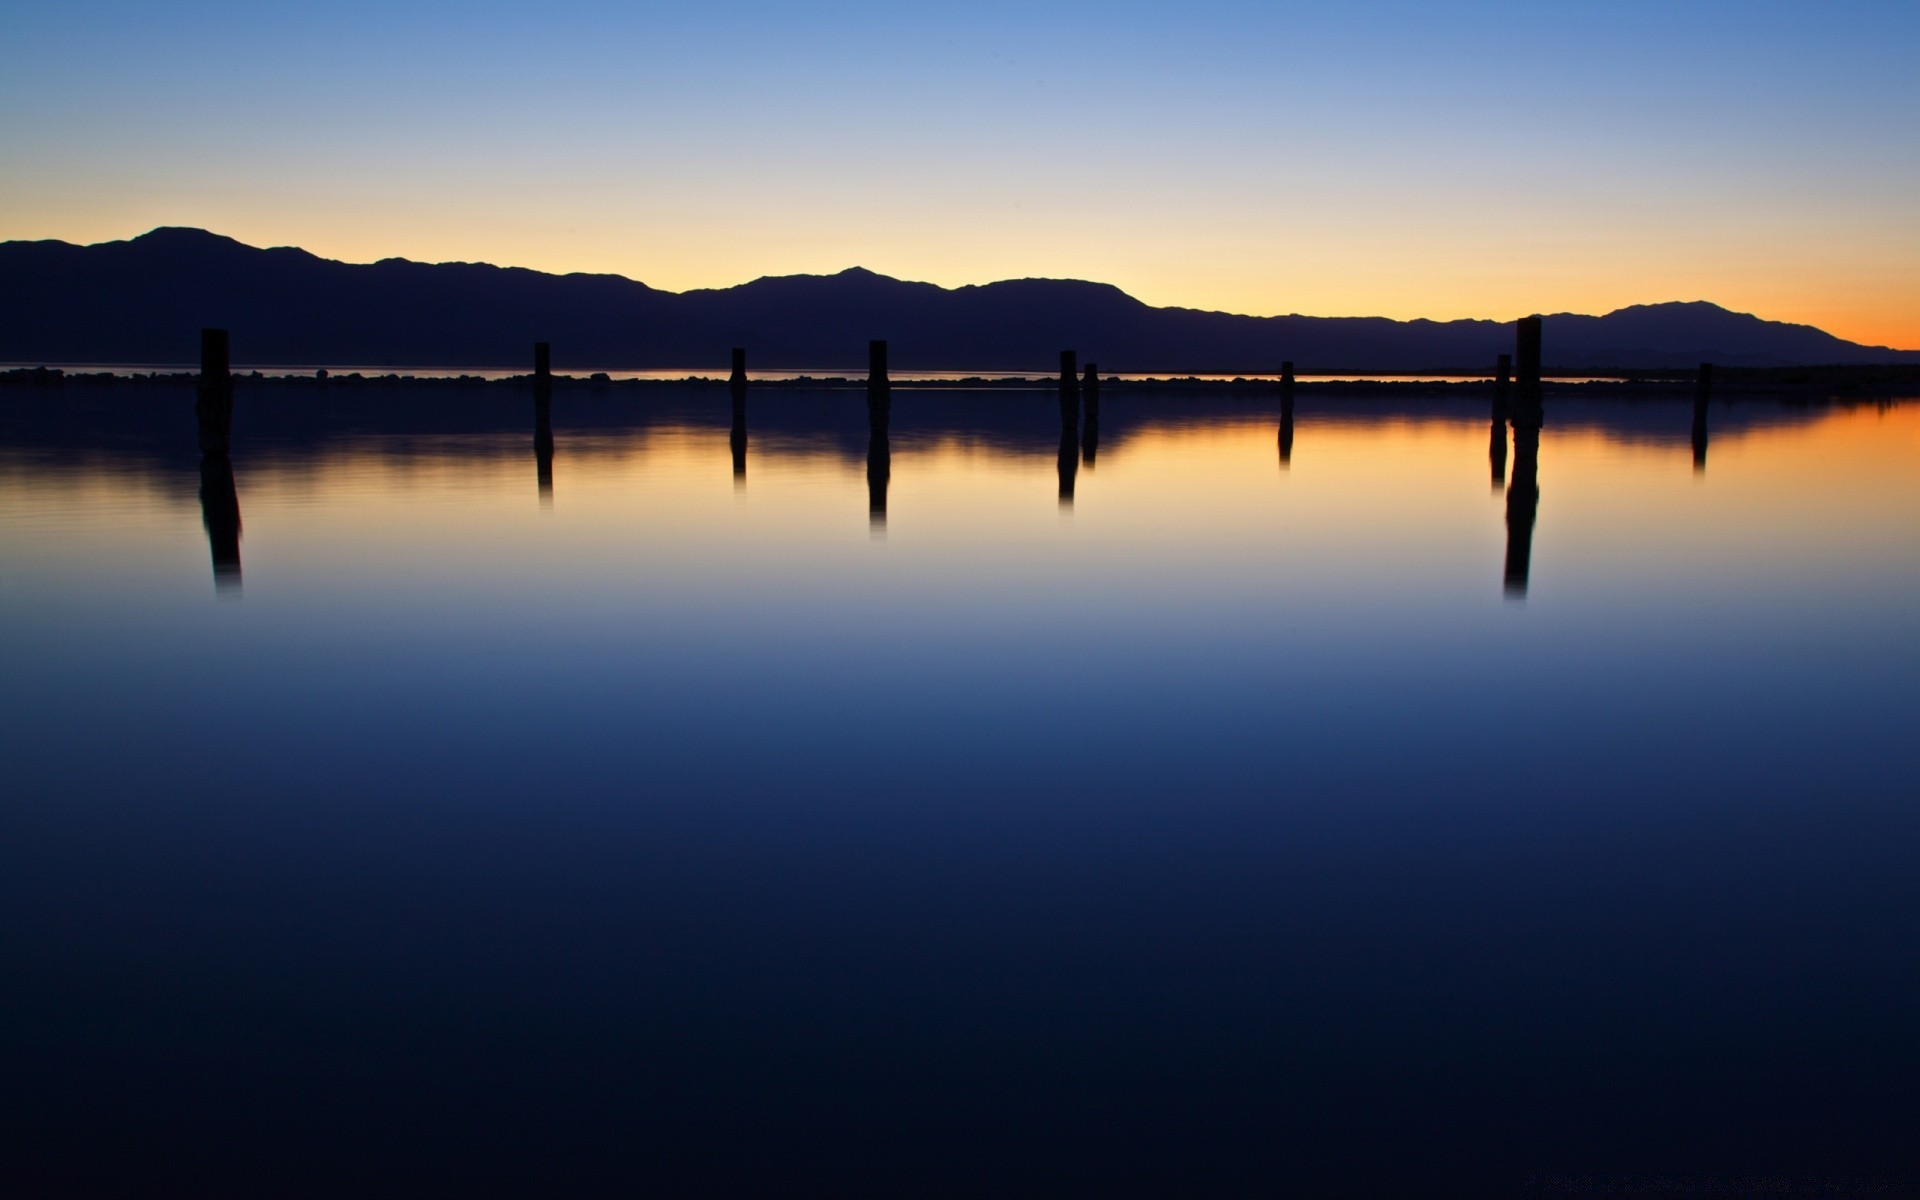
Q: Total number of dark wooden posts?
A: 10